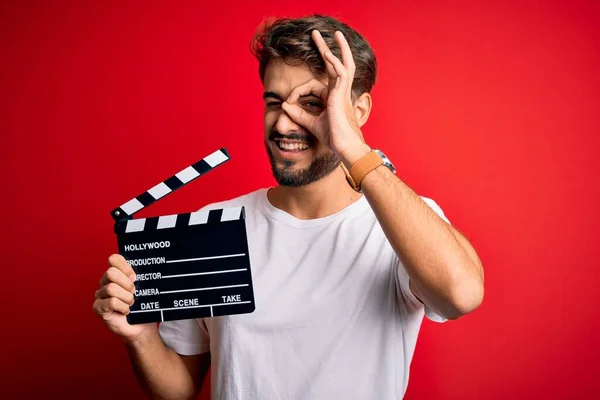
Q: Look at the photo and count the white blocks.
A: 8